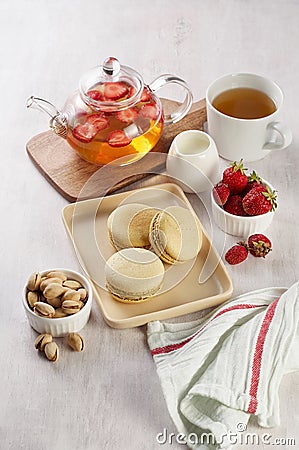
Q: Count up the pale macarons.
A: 3